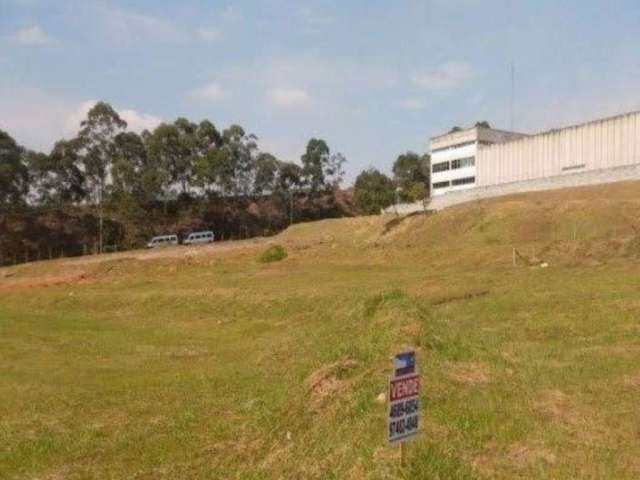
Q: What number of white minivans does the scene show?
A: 2